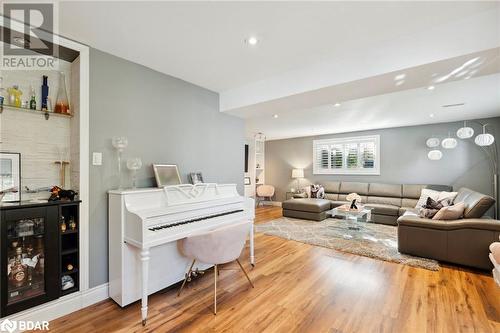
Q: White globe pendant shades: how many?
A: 5